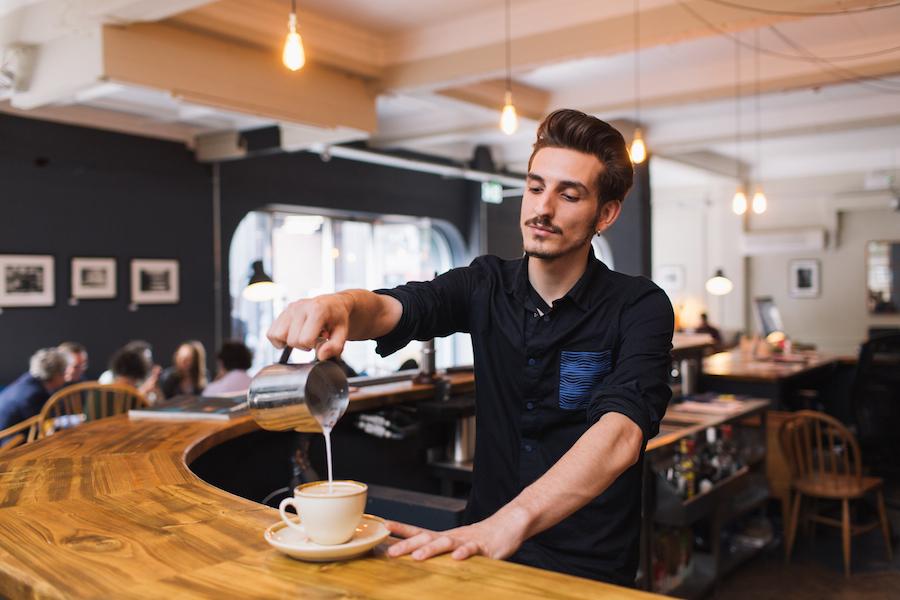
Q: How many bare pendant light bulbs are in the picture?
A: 5